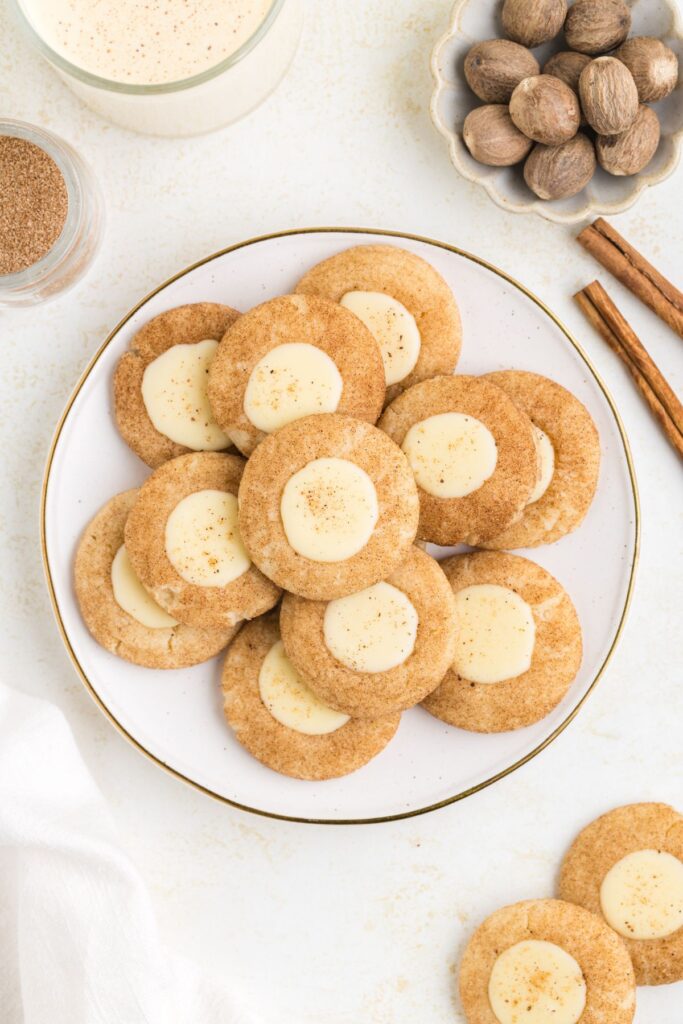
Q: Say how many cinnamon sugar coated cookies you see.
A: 13